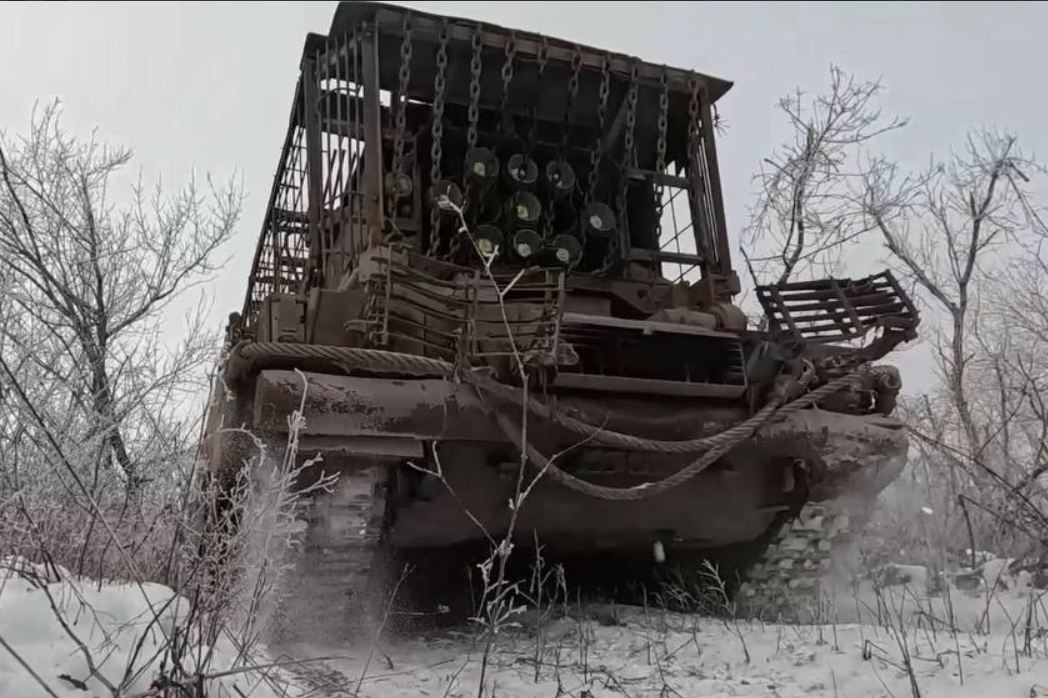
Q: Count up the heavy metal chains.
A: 10